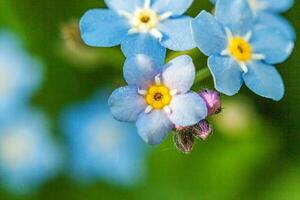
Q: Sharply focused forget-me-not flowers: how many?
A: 3